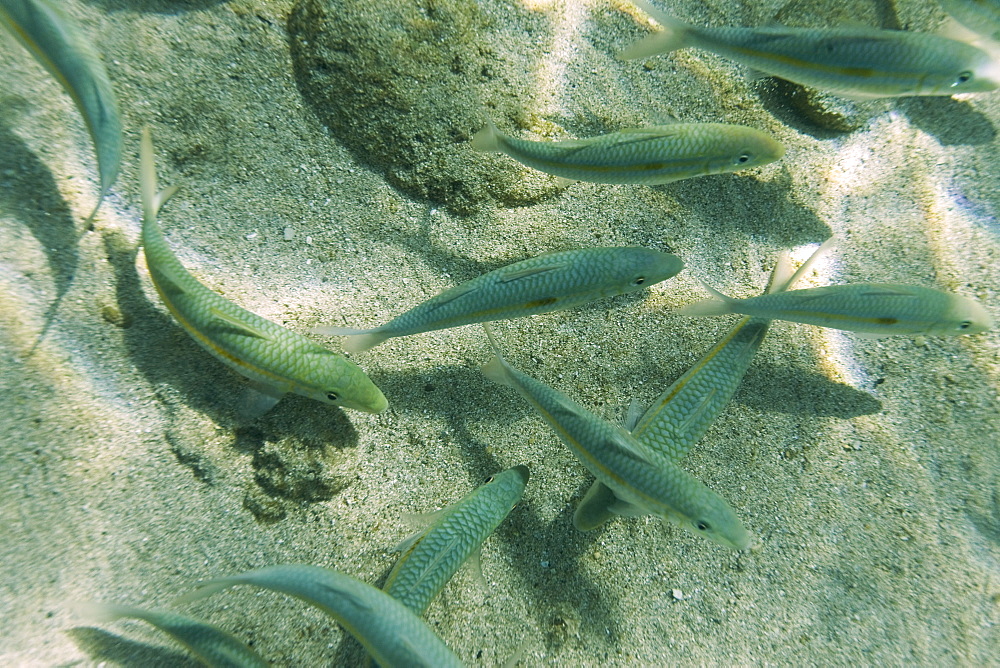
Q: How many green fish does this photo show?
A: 12